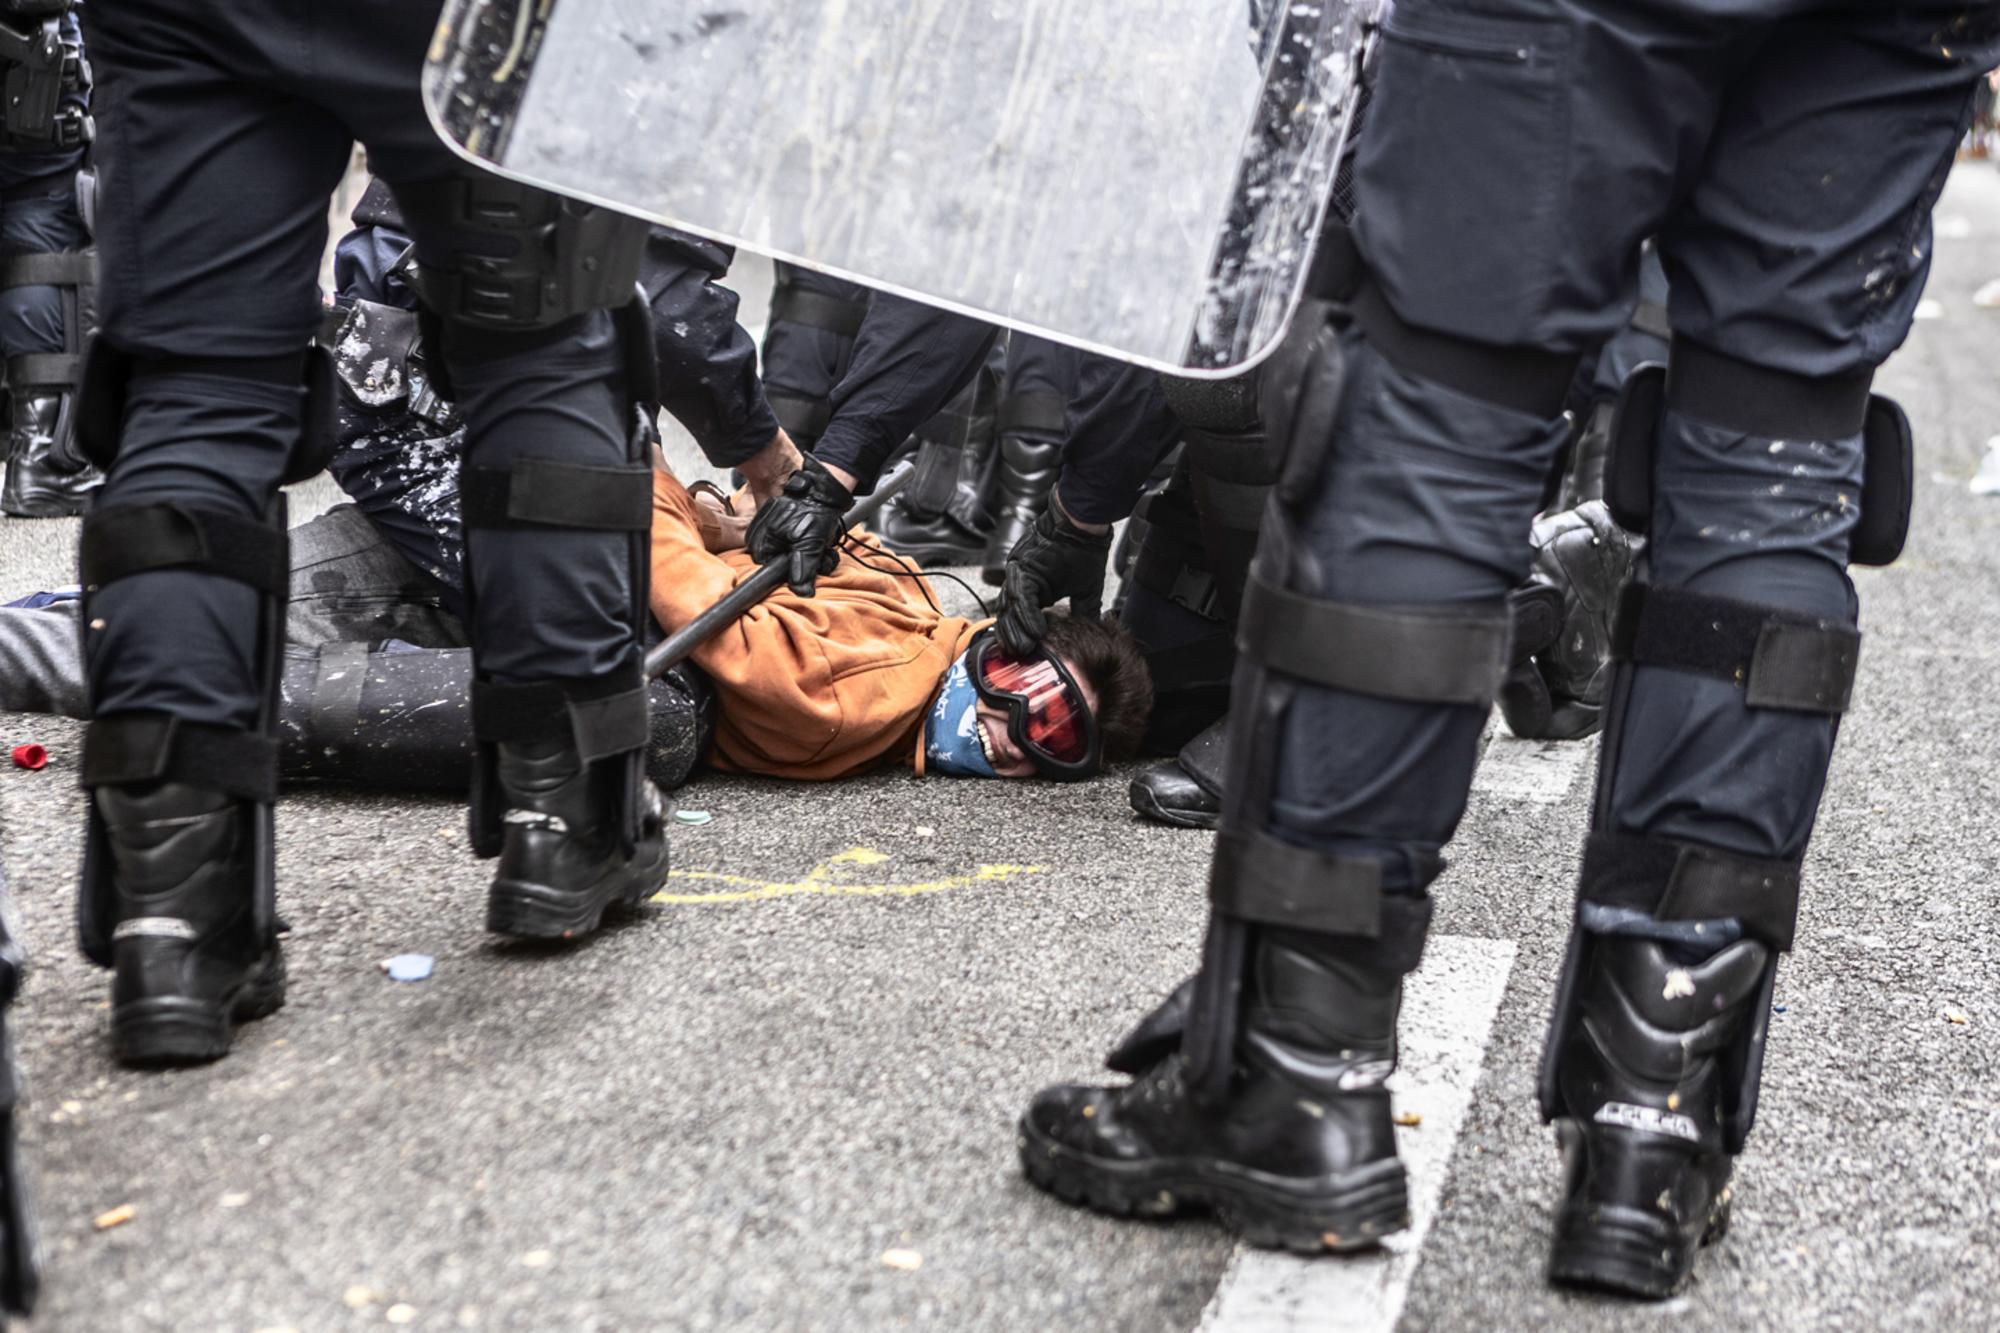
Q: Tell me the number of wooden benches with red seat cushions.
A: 0